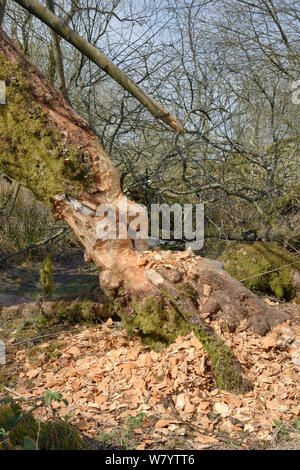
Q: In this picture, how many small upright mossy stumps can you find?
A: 1